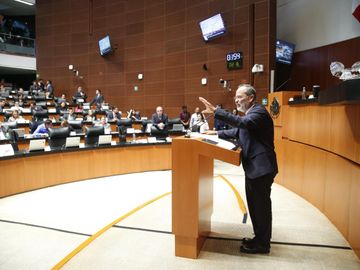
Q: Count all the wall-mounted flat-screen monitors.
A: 3